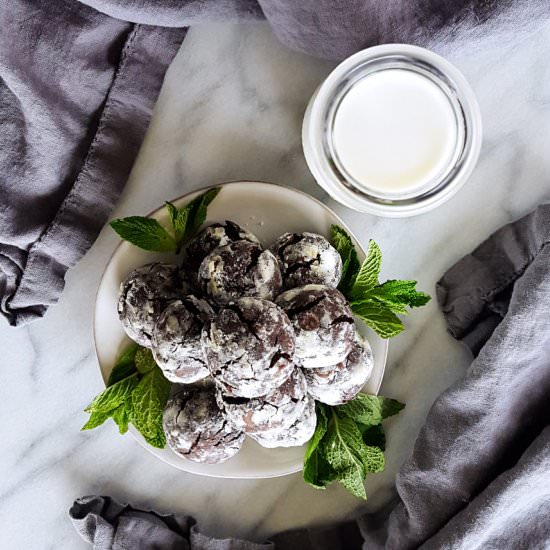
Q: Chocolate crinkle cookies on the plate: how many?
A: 11